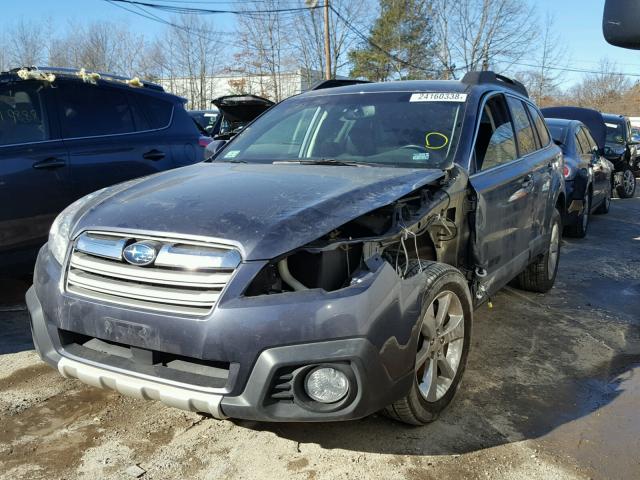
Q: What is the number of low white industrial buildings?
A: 1